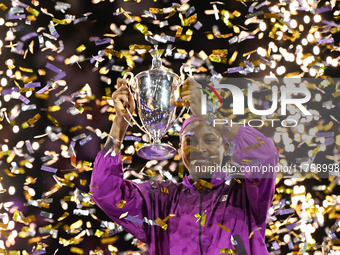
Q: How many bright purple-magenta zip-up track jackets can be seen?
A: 1